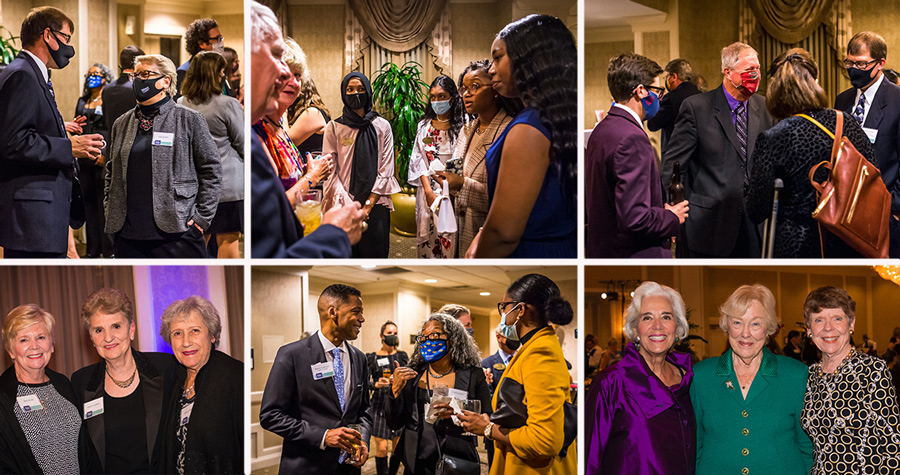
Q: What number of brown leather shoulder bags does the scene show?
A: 1